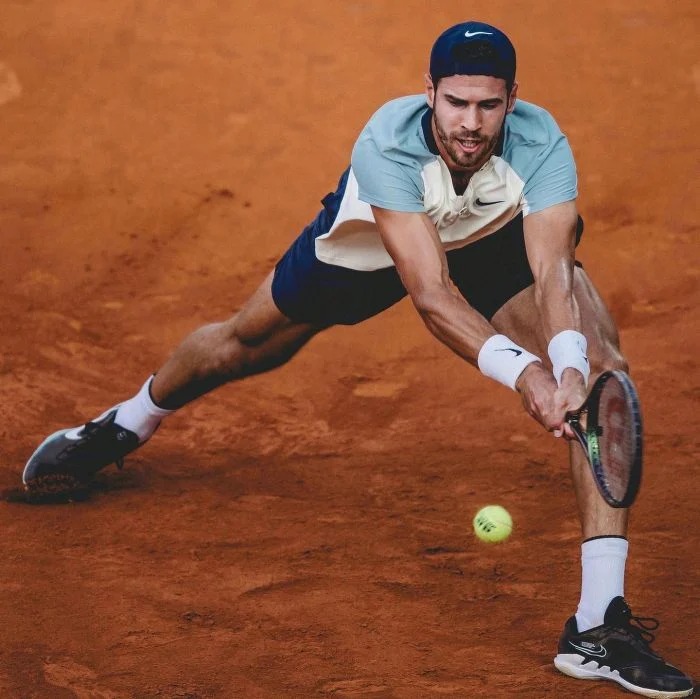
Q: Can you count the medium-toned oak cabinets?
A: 0